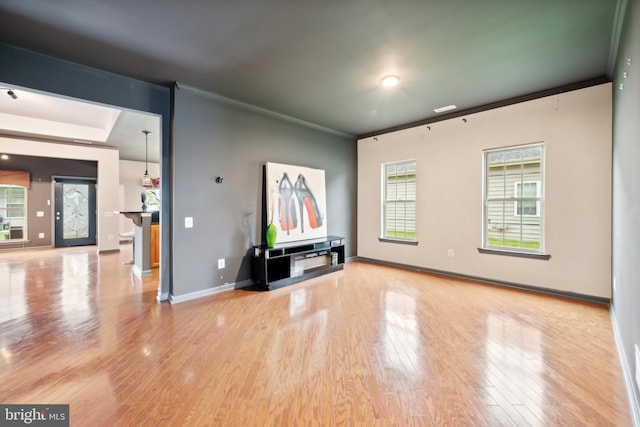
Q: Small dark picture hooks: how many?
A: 3